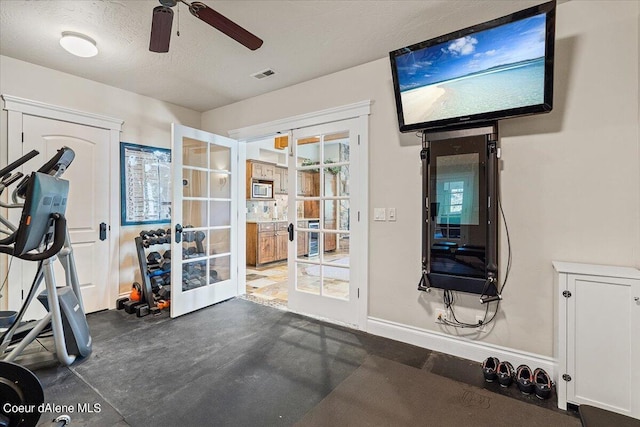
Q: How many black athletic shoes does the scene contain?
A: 4